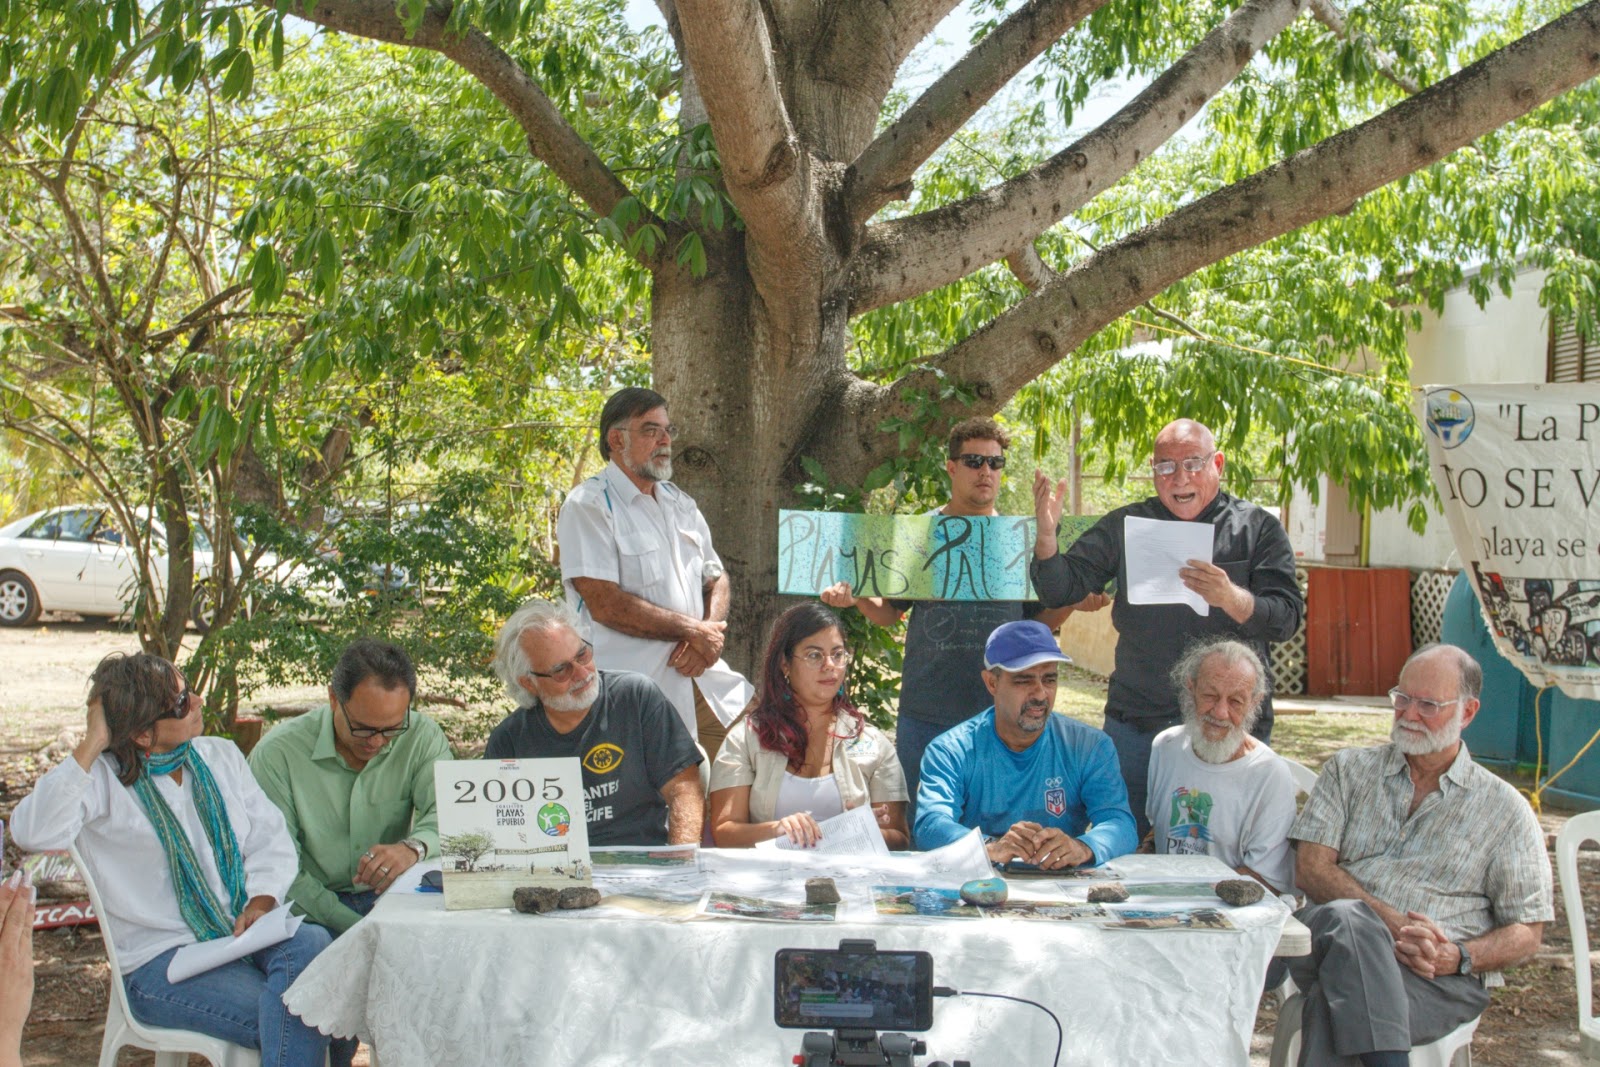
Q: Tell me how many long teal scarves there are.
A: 1